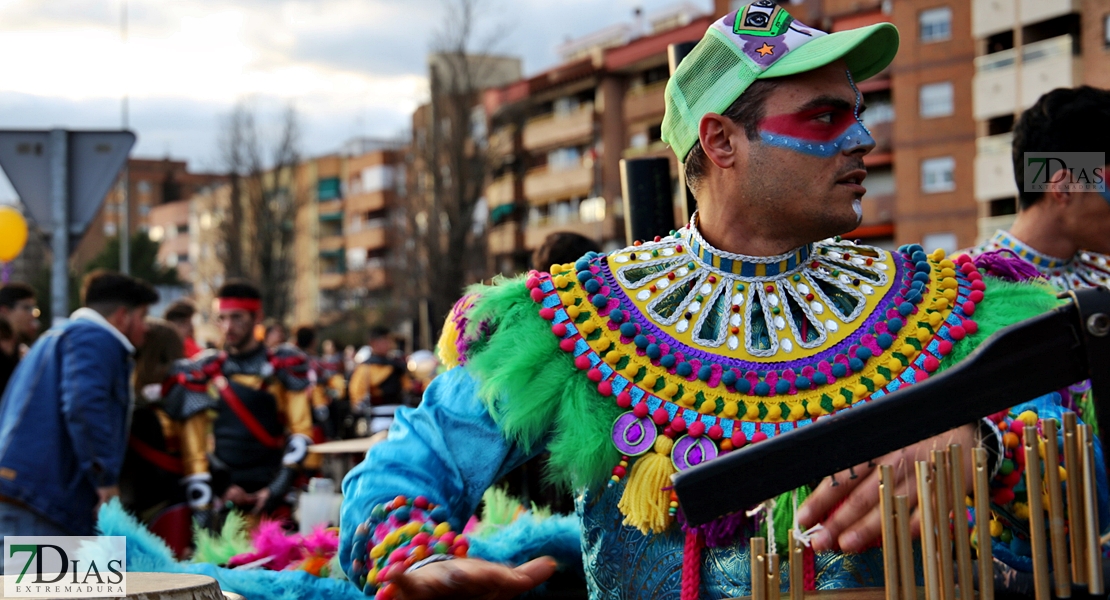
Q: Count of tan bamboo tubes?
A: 13